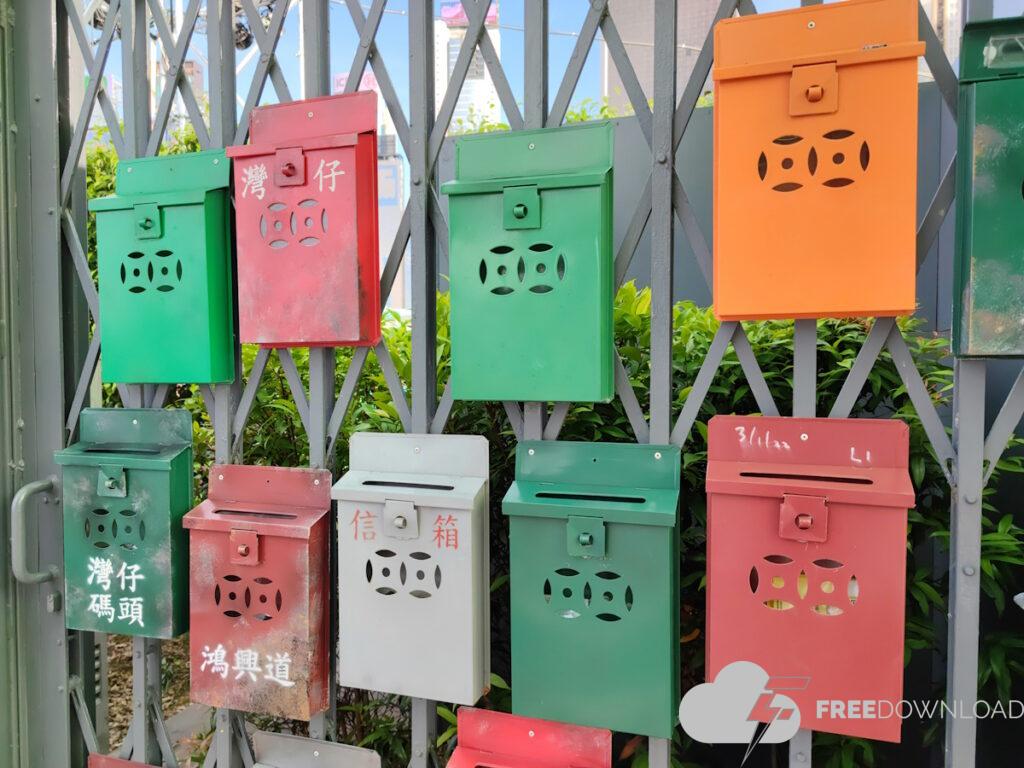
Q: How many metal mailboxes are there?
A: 13